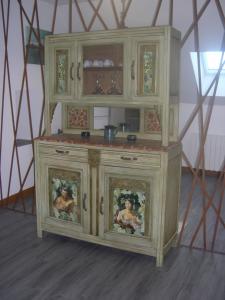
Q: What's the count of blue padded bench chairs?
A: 0